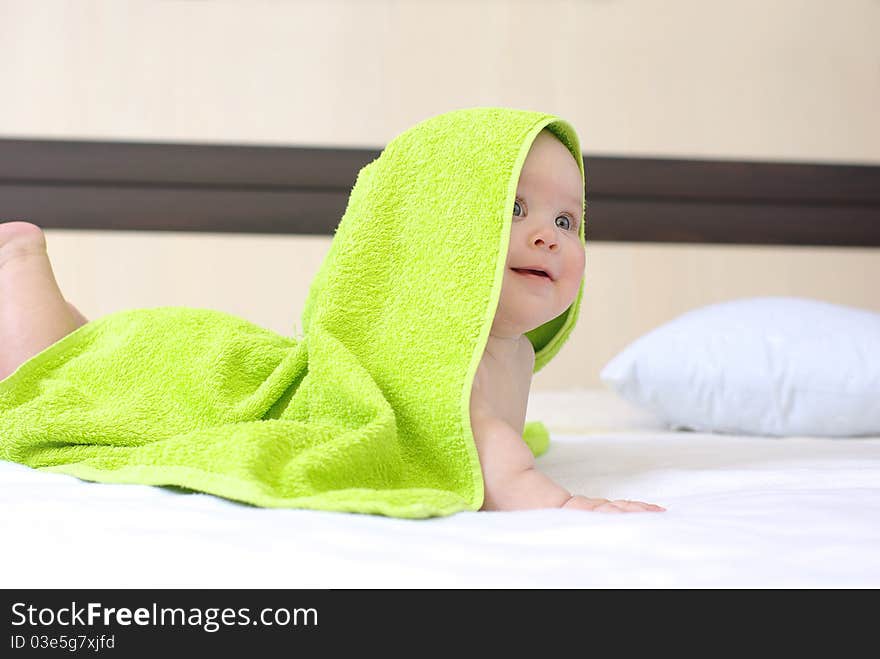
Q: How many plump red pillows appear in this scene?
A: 0